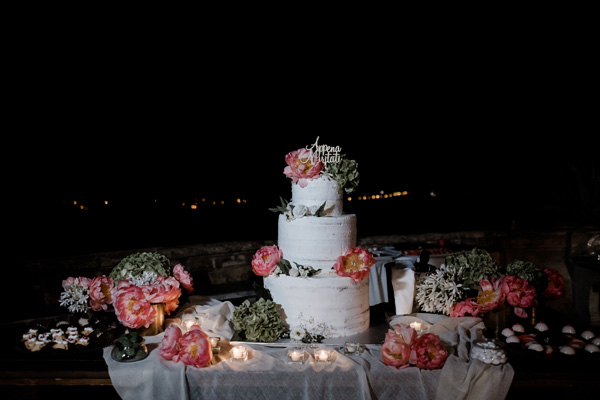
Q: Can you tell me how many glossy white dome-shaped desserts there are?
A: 10